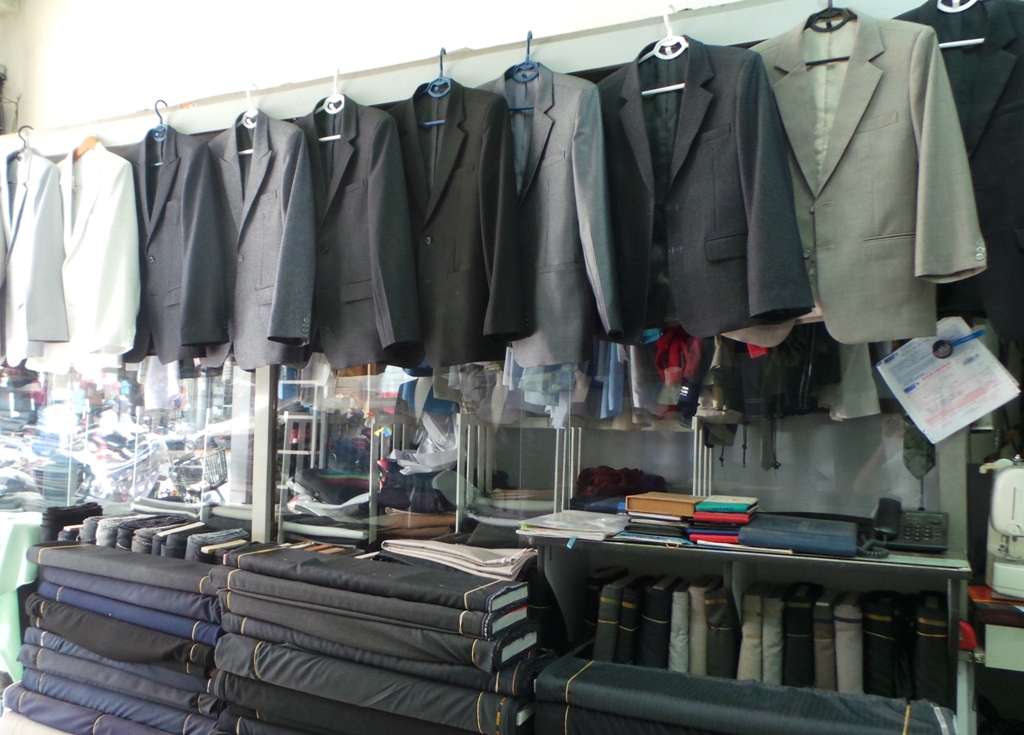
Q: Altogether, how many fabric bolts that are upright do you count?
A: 14